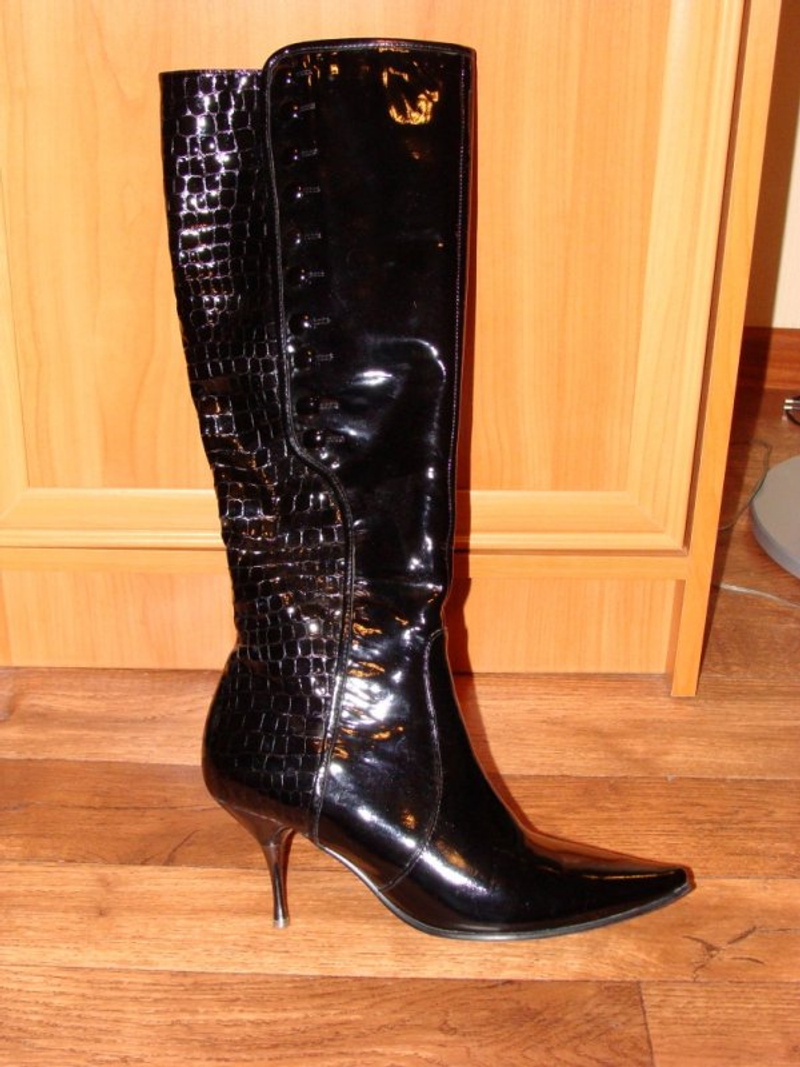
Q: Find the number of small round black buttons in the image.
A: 10